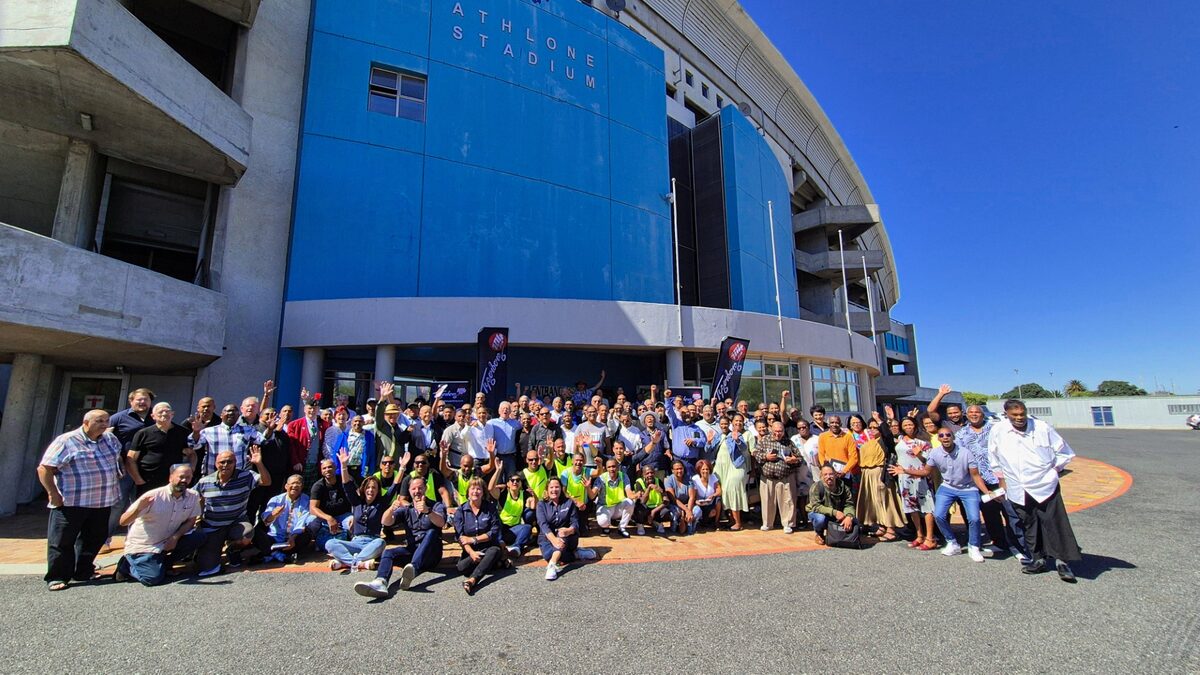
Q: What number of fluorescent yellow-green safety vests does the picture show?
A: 9